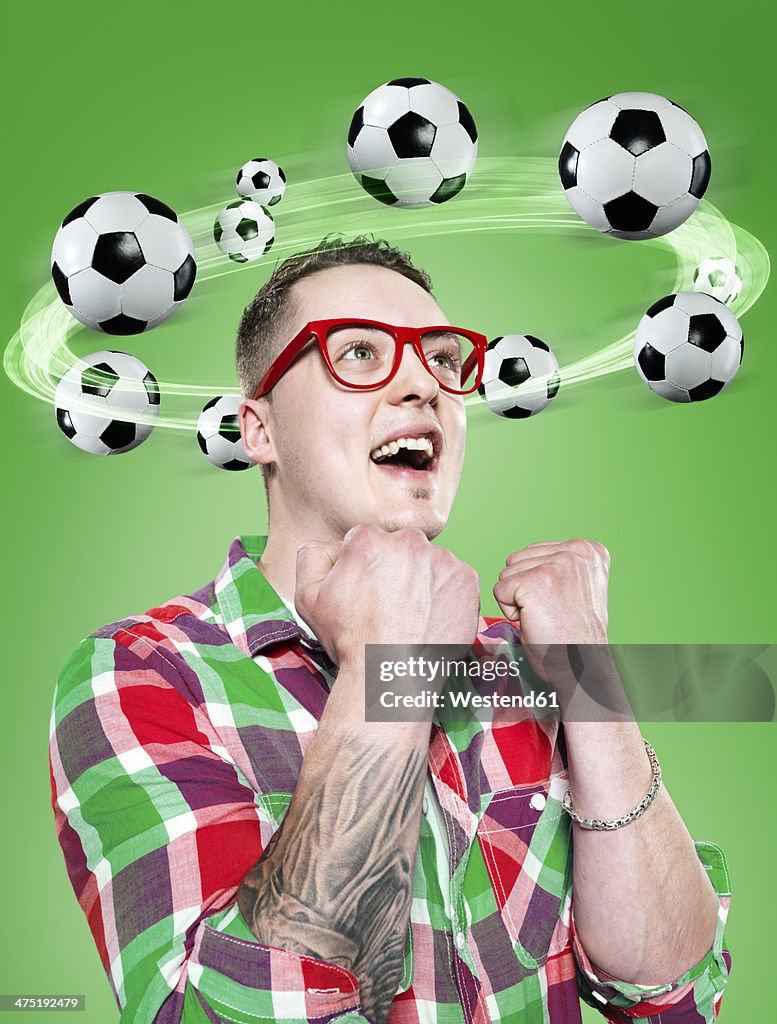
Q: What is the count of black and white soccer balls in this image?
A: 10